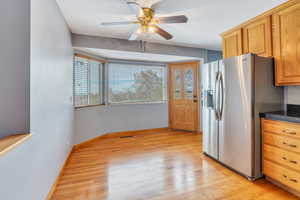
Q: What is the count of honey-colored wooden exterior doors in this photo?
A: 1